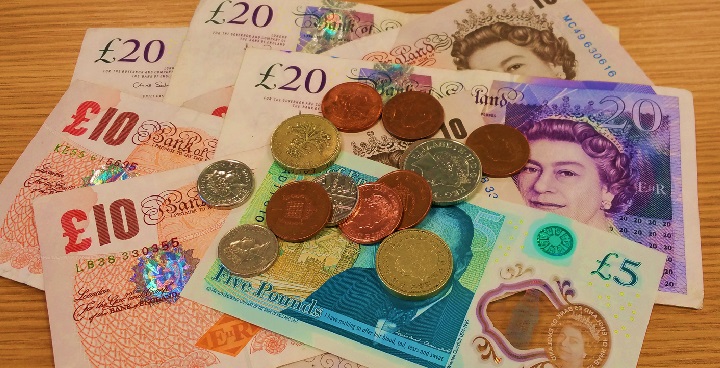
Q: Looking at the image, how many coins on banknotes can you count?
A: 12